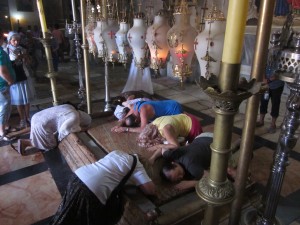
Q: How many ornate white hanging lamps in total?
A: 8